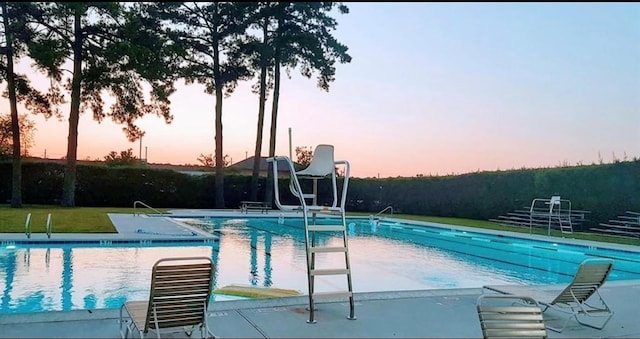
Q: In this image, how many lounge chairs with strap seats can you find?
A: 3